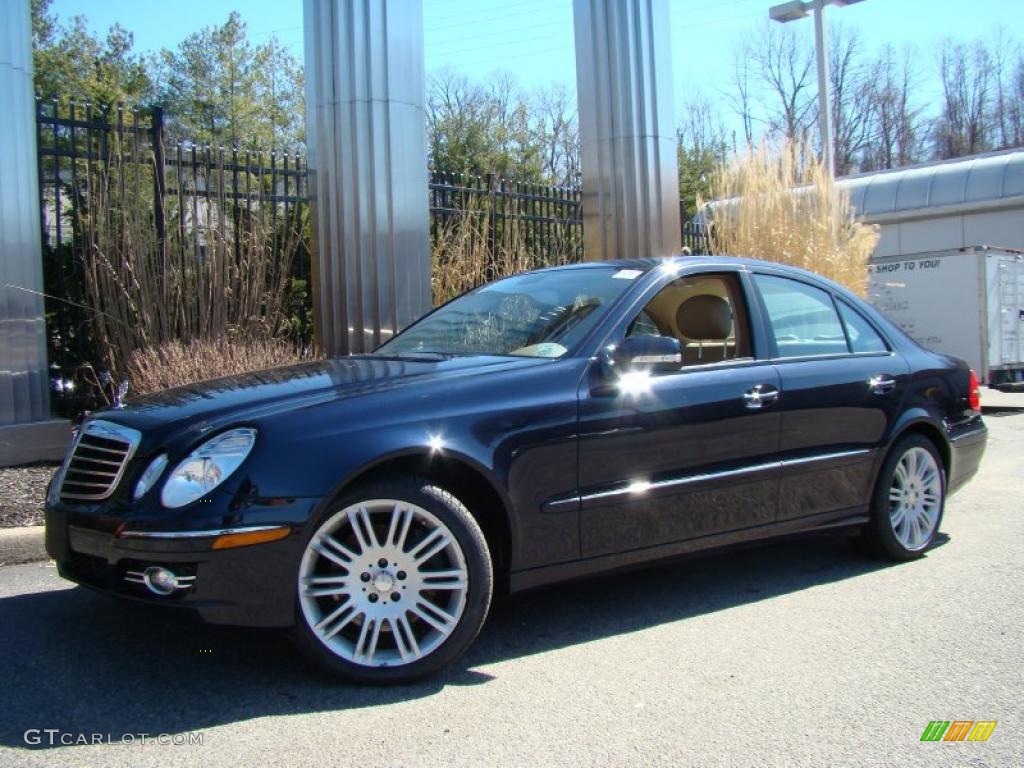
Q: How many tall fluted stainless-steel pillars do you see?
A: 3